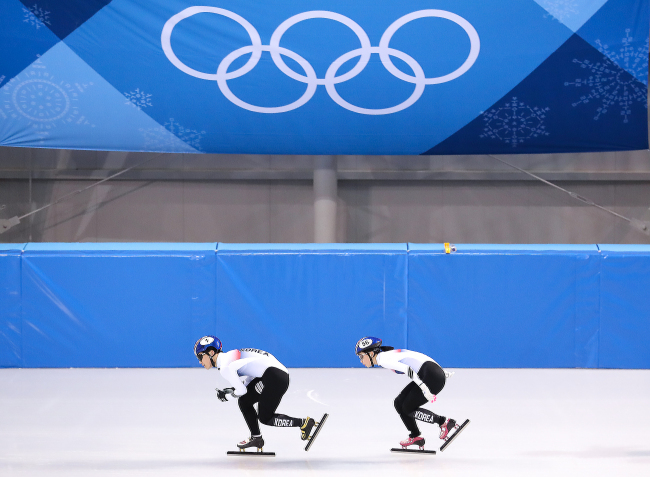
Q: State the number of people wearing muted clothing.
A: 2